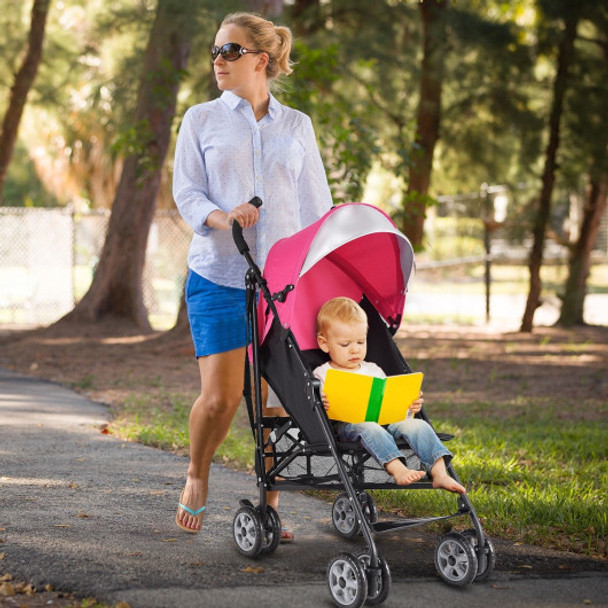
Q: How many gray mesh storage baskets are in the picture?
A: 1